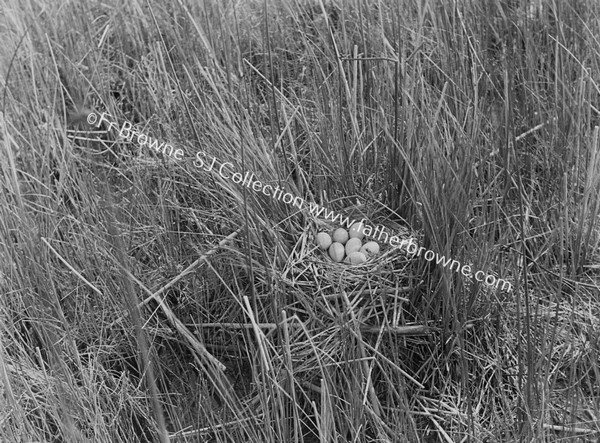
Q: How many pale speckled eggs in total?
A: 7